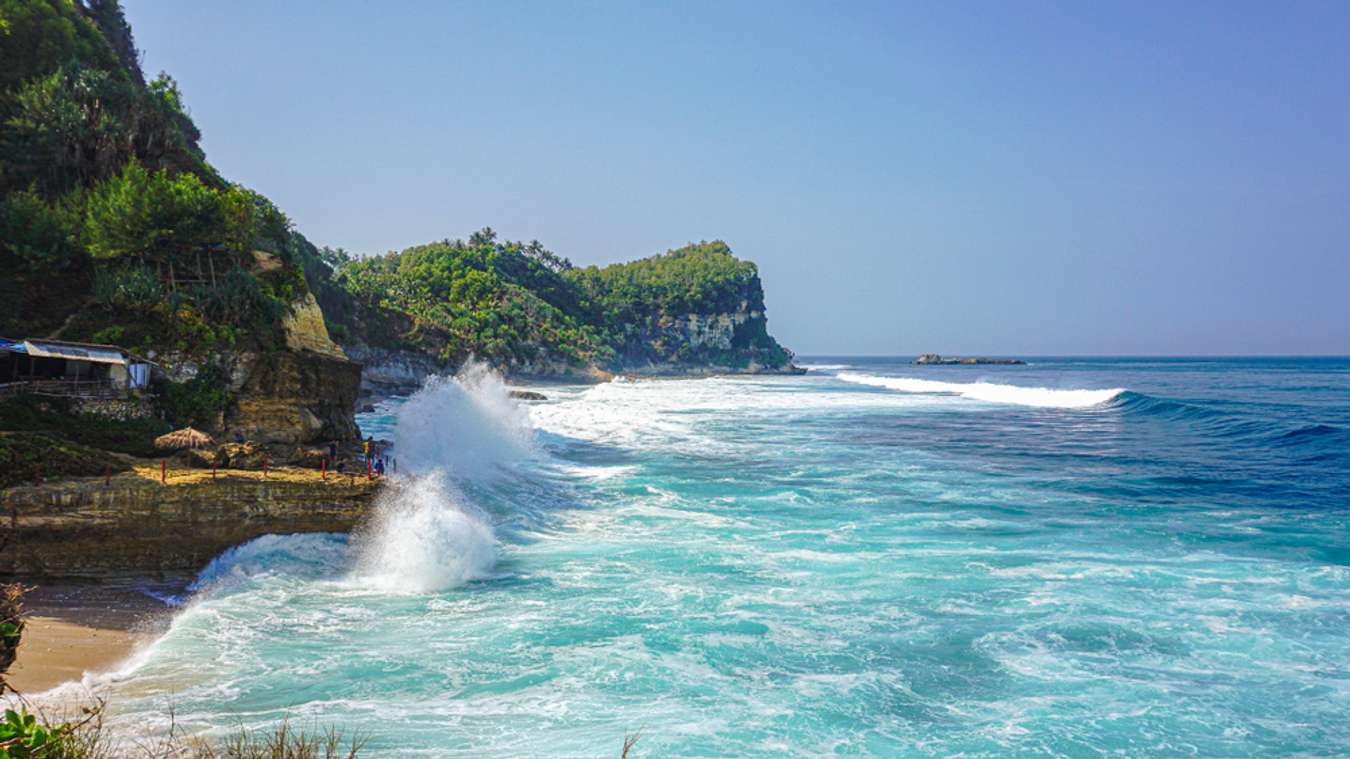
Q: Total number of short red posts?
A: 7